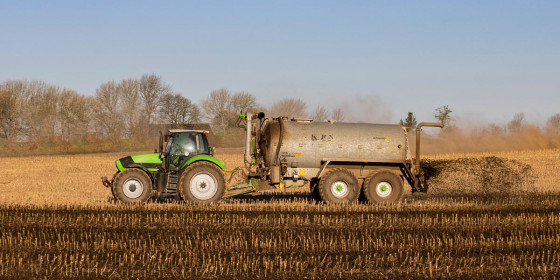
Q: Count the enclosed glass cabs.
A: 1